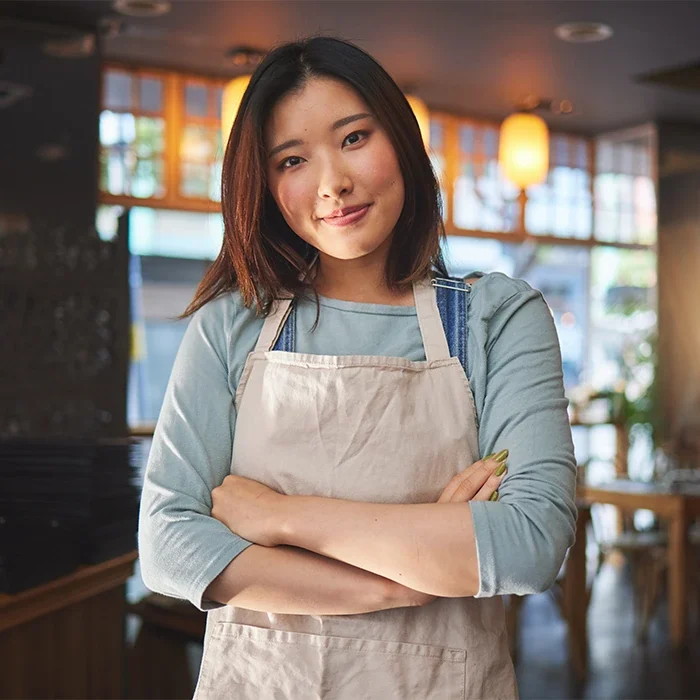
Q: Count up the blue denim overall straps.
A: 2